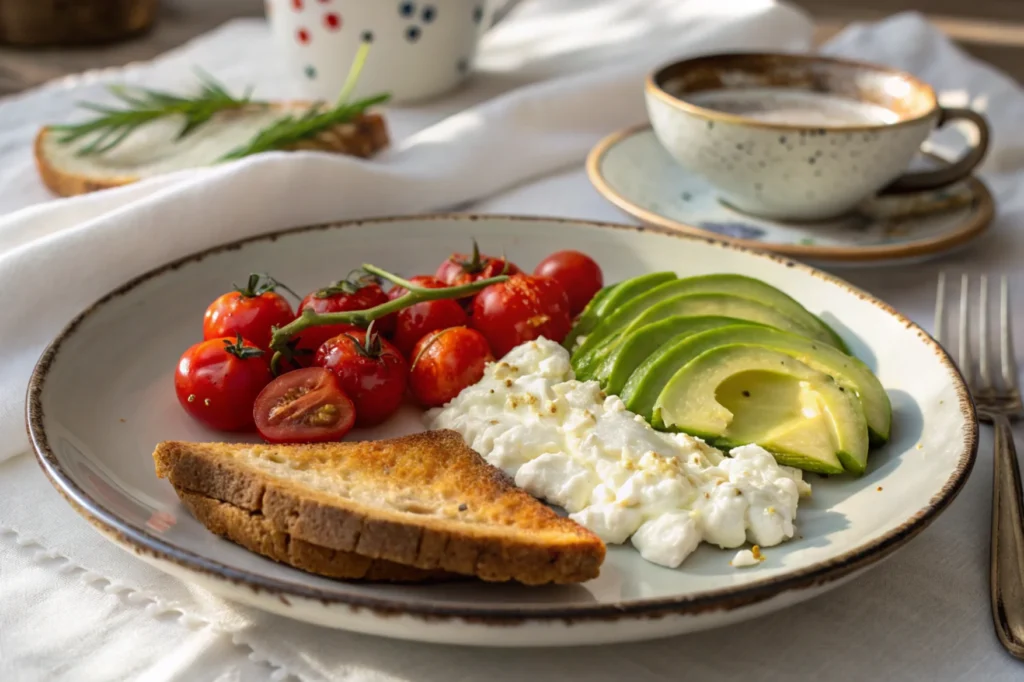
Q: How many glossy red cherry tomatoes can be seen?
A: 10